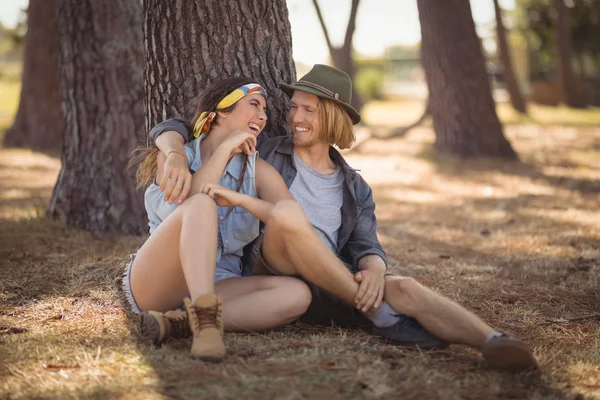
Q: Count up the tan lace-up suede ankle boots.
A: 2